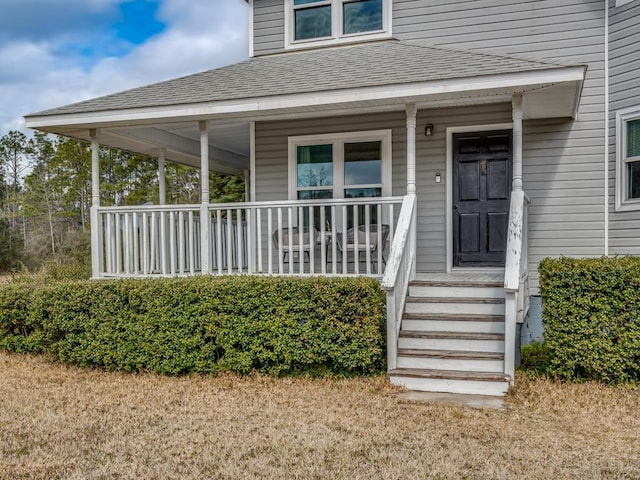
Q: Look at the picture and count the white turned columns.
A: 5